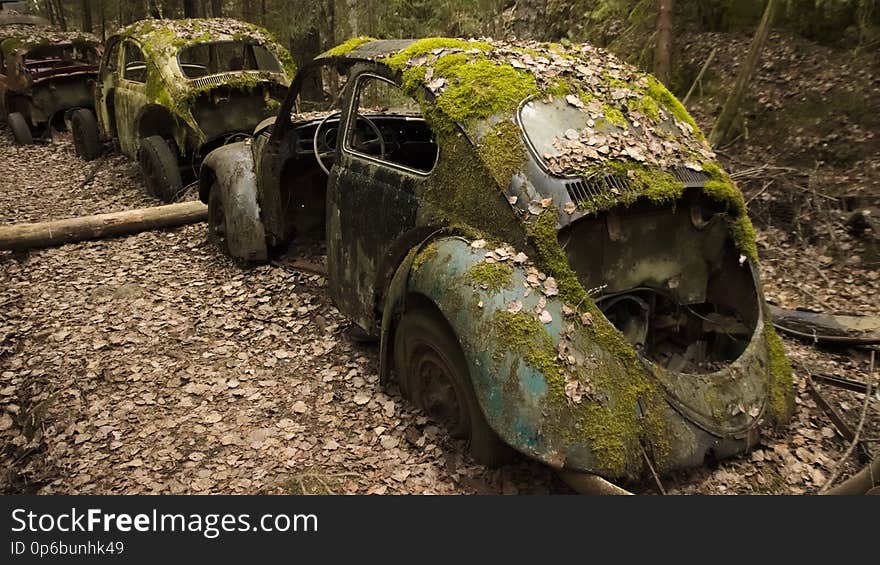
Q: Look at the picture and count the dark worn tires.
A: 5